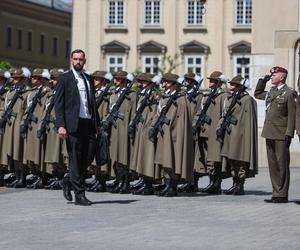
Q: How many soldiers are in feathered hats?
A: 11